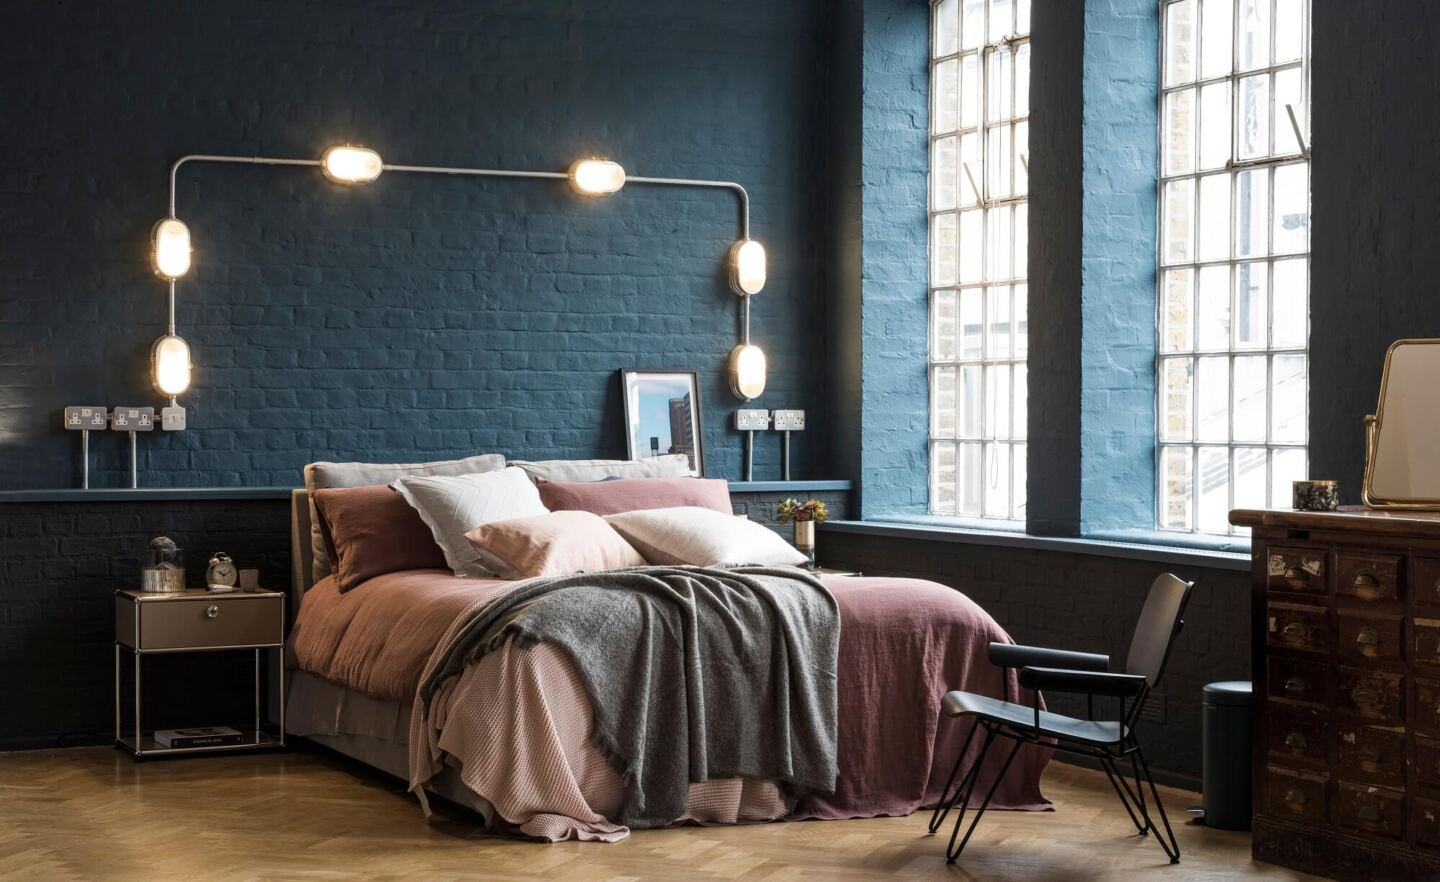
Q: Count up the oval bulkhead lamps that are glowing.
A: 6